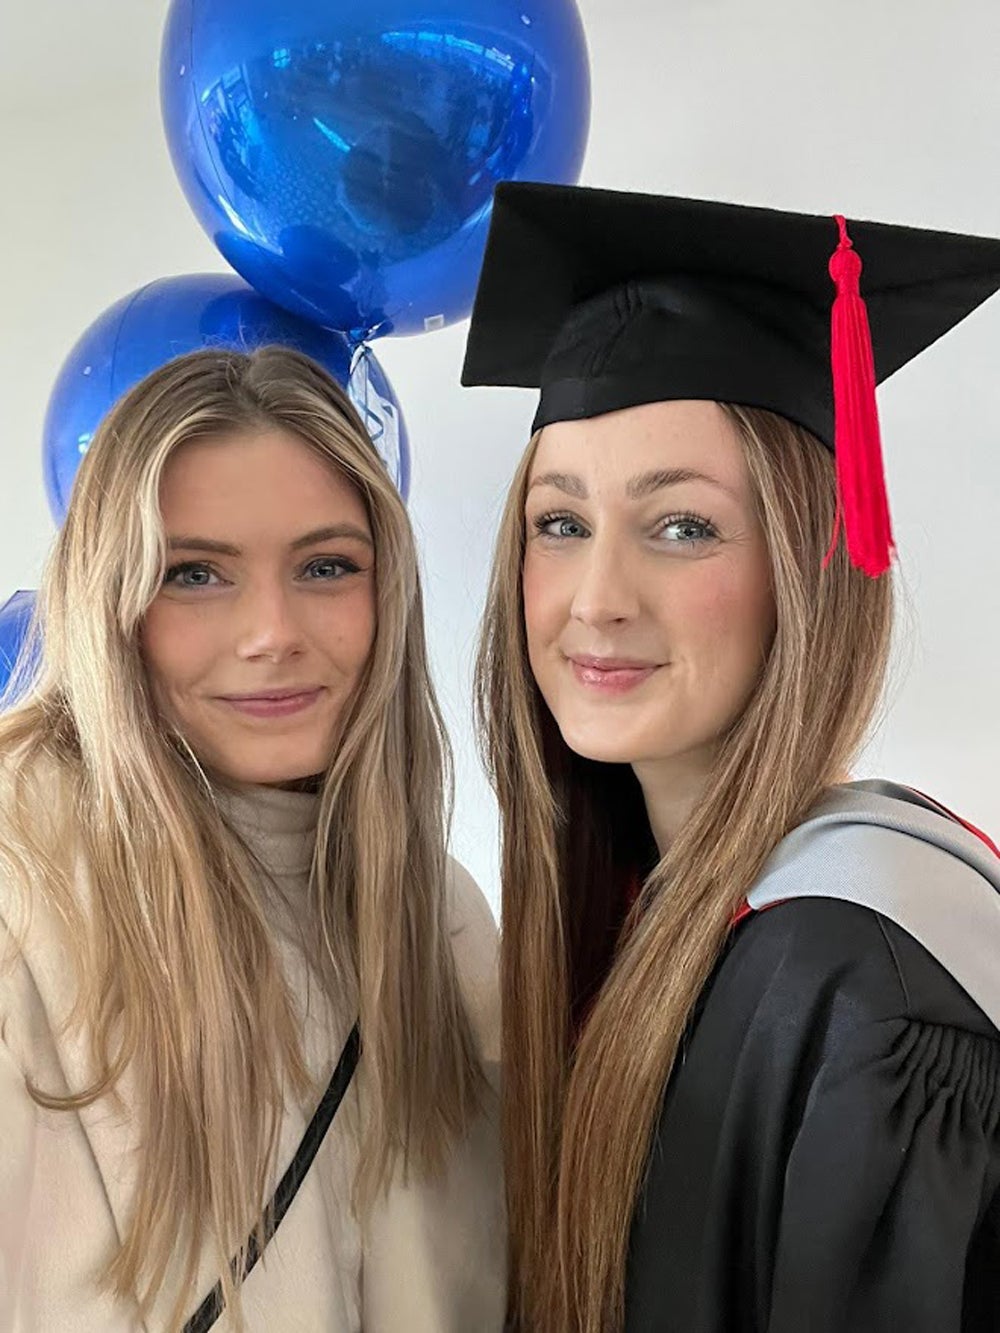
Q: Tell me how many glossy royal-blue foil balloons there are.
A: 3